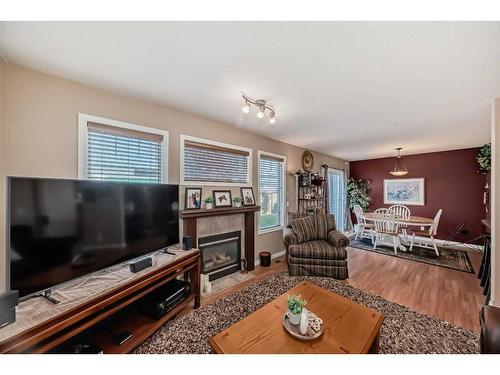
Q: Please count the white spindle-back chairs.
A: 5